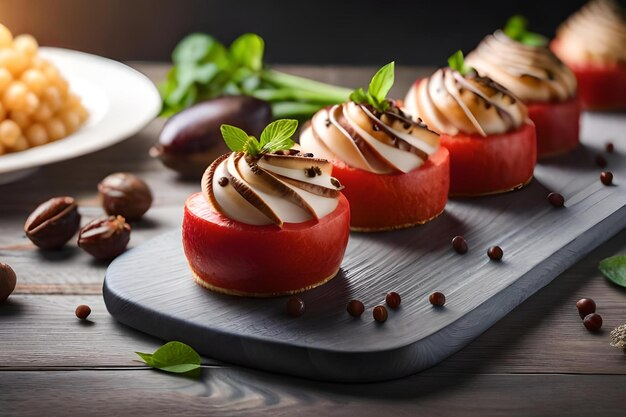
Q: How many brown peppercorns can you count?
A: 14